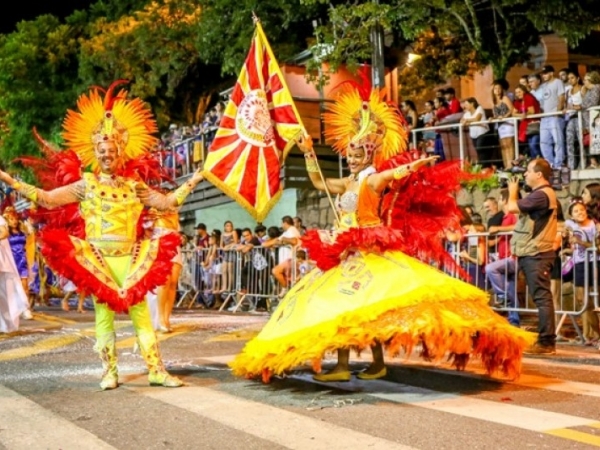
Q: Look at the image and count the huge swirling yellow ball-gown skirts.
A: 1